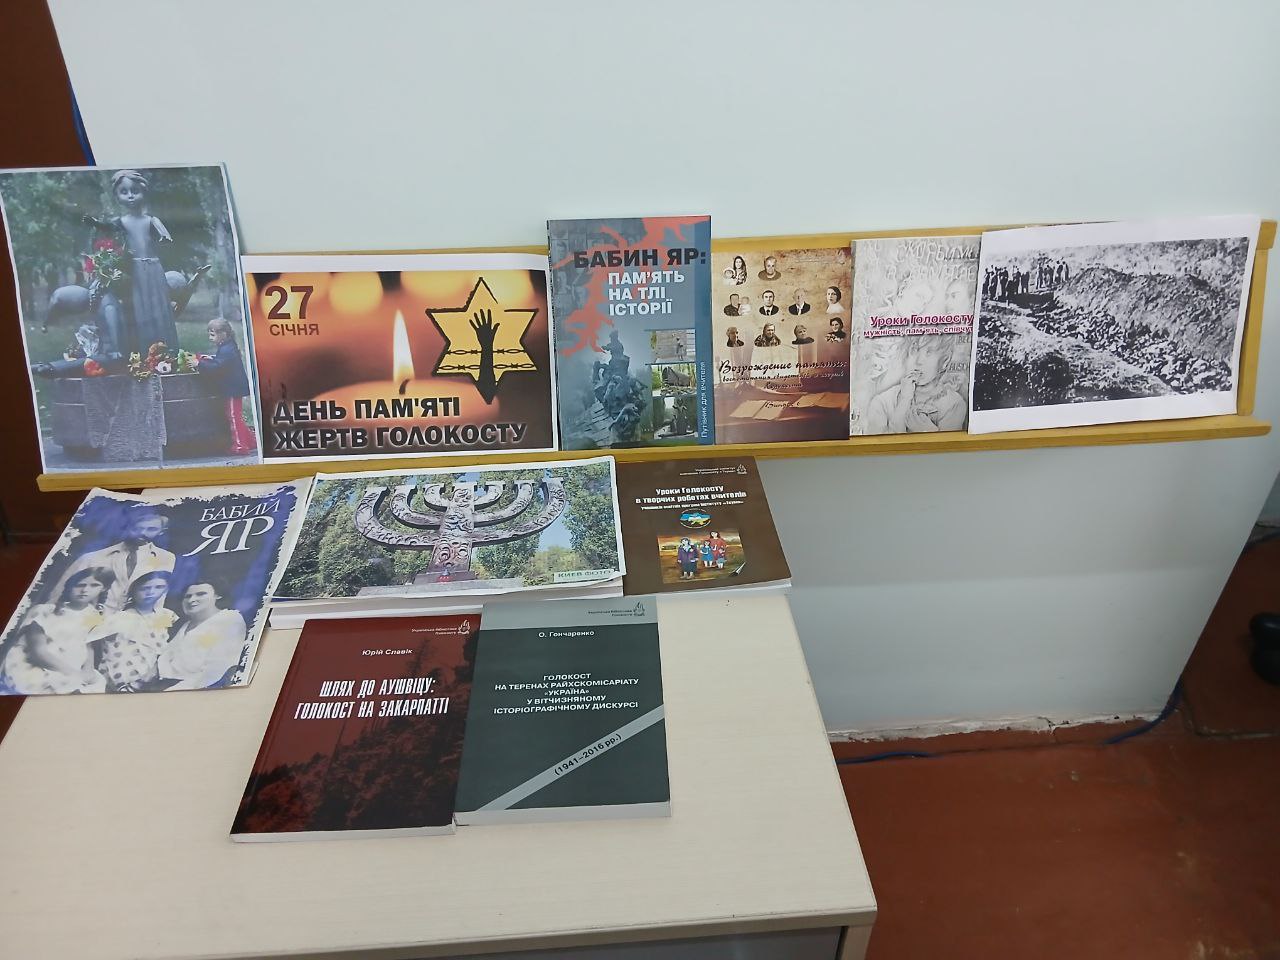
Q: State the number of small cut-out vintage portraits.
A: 10